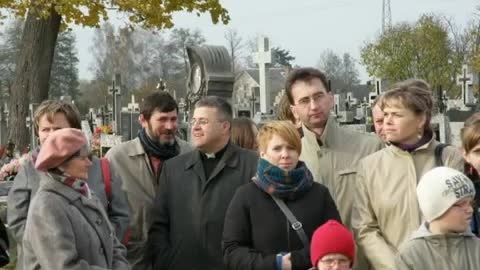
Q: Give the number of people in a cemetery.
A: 13